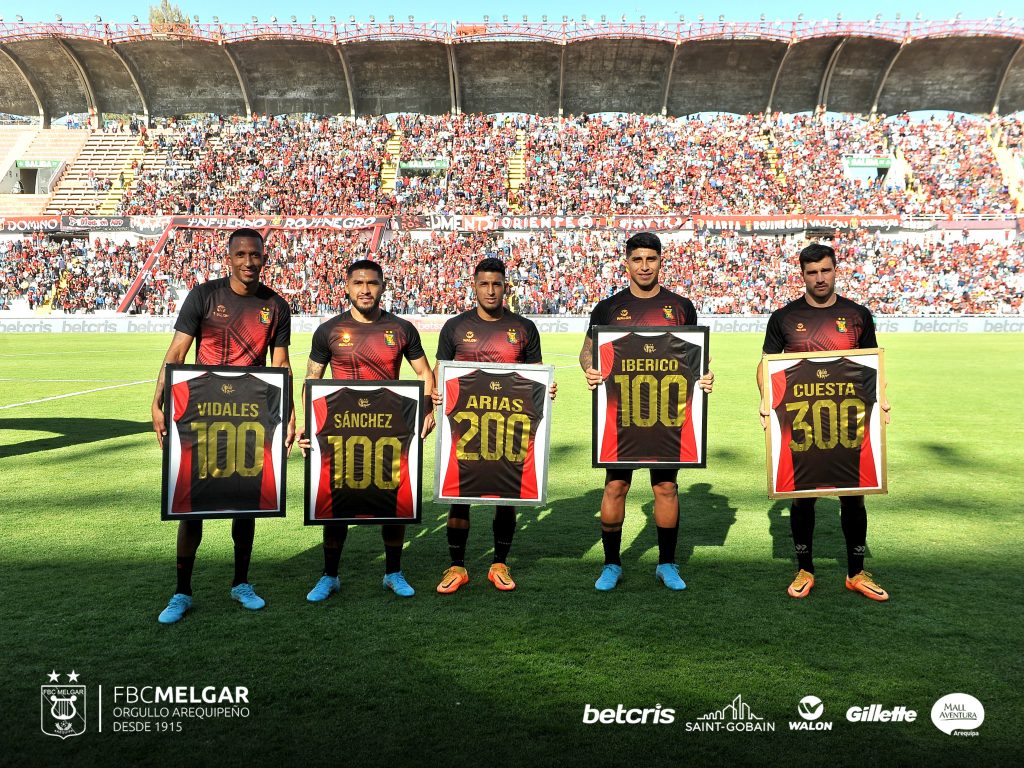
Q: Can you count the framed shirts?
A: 5